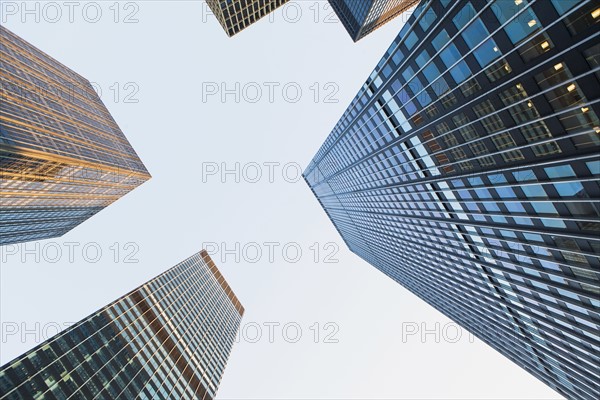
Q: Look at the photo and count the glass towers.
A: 5